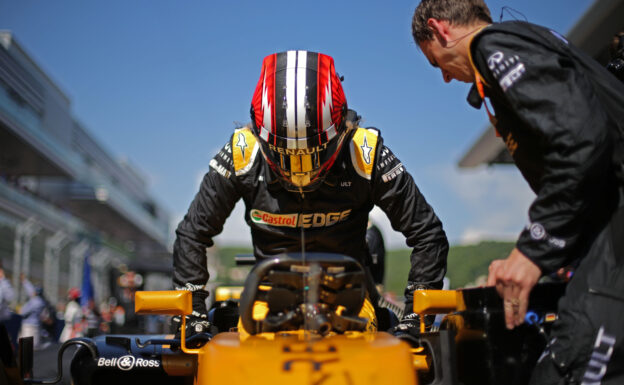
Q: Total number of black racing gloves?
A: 2